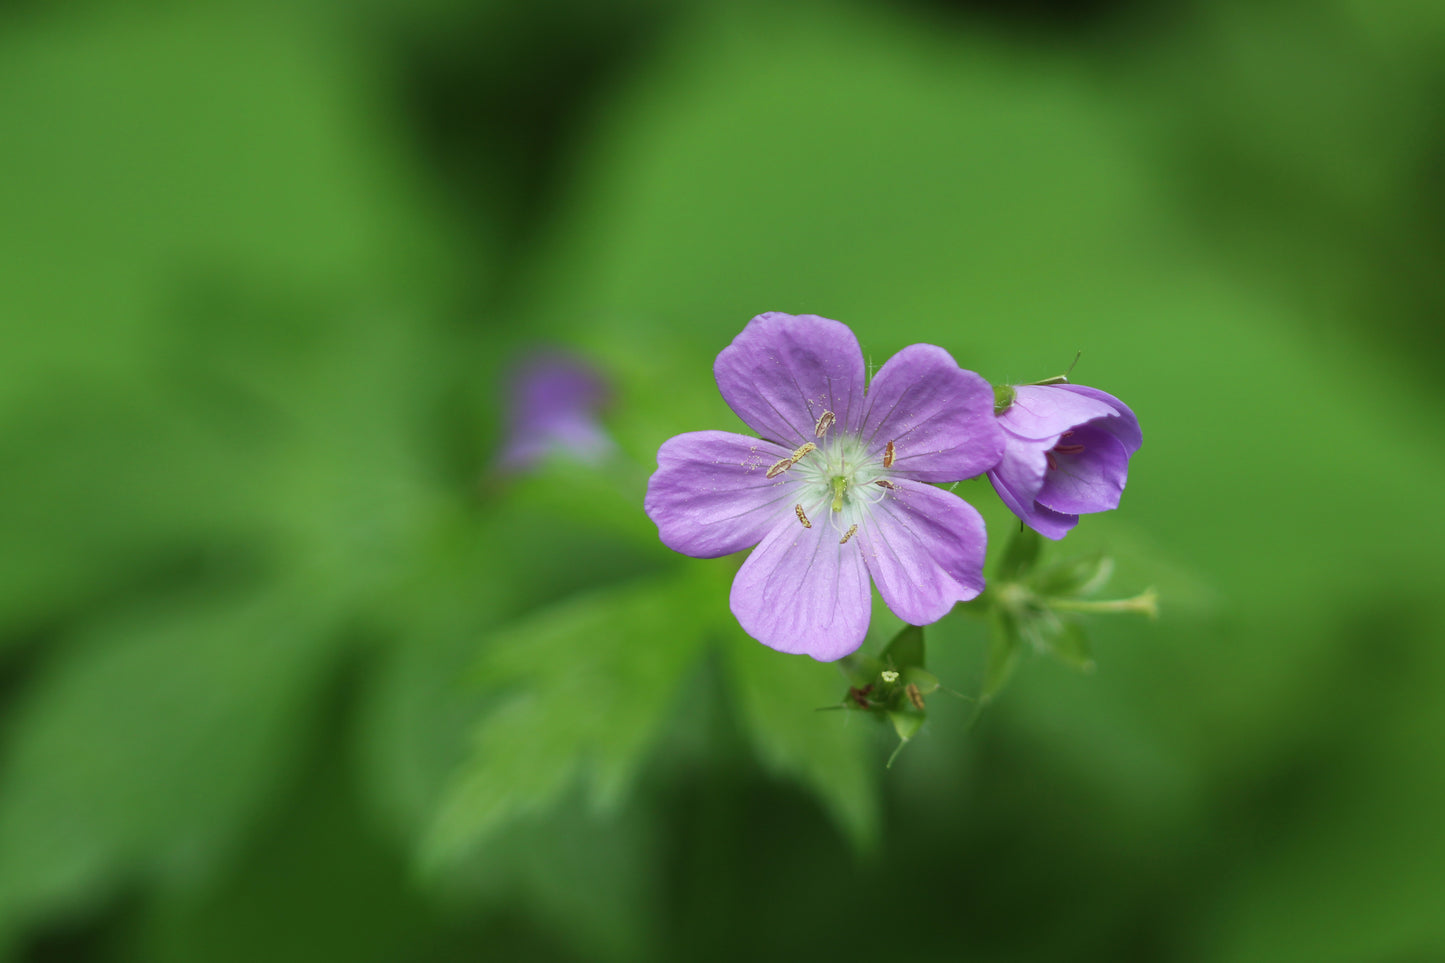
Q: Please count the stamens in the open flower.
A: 7